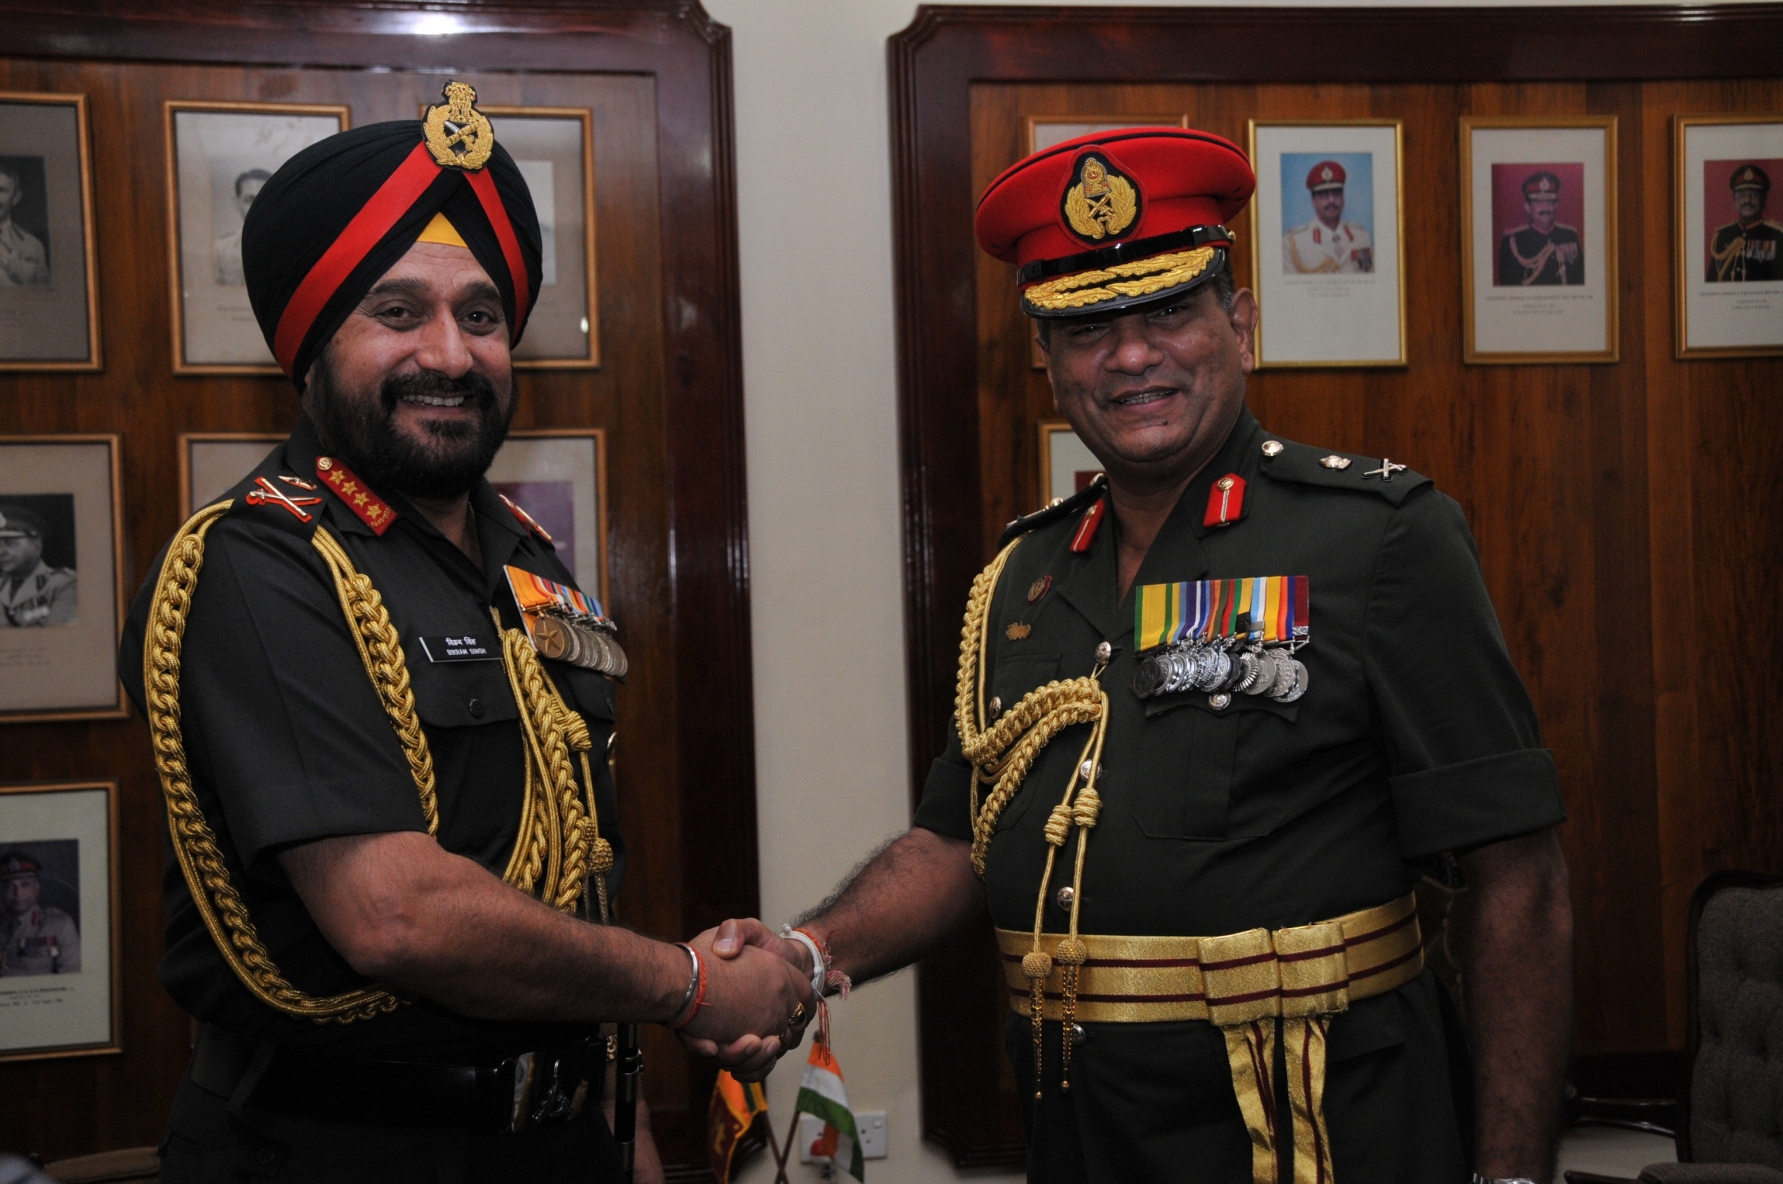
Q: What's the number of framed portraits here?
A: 12